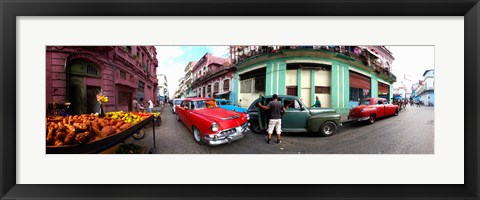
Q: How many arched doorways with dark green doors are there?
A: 1